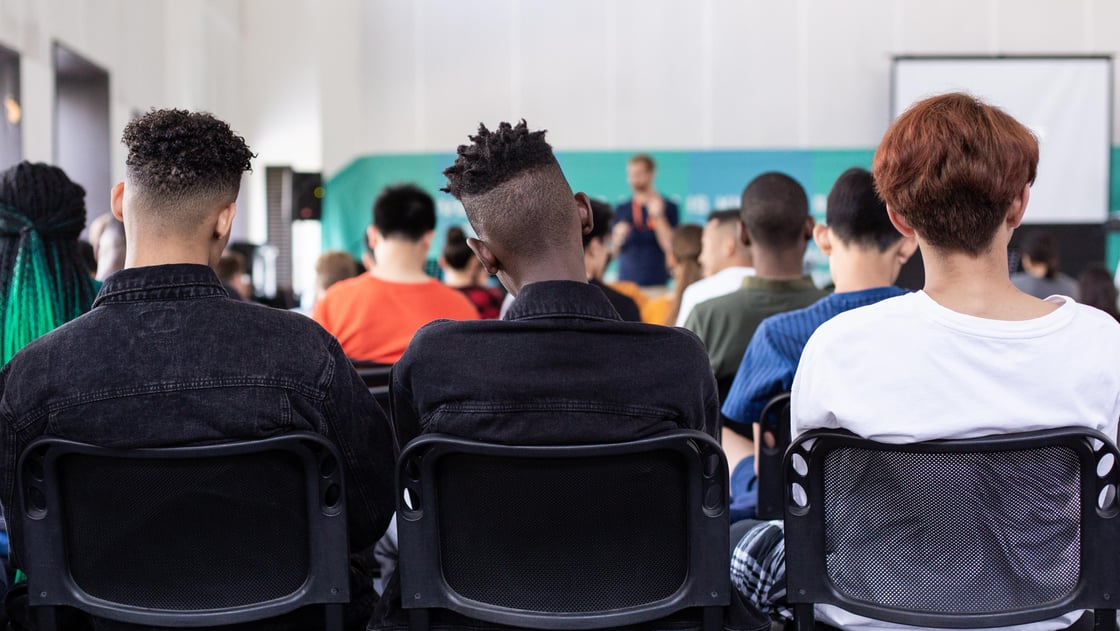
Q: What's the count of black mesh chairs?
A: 3